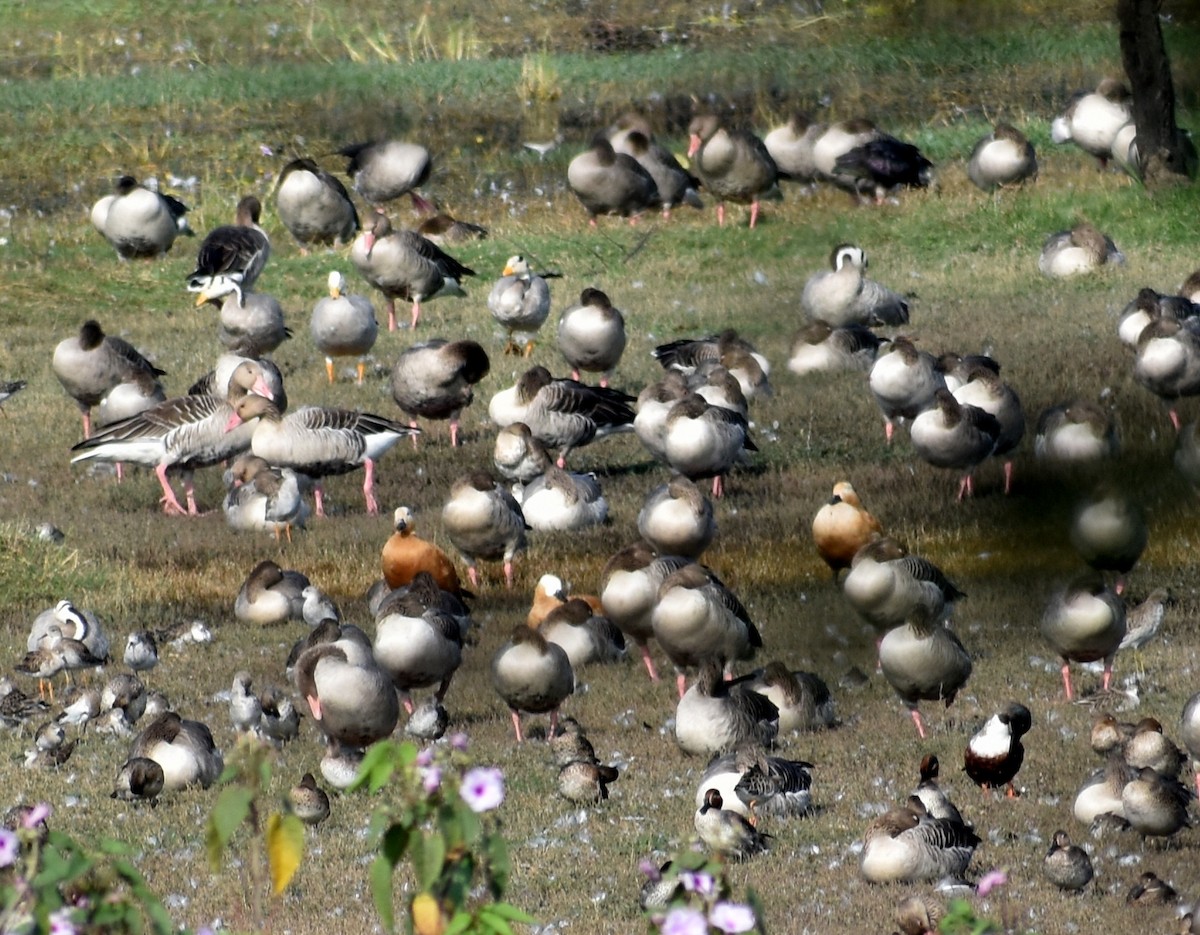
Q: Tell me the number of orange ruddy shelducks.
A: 3